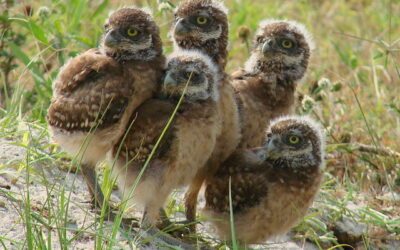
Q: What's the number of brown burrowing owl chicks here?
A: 5